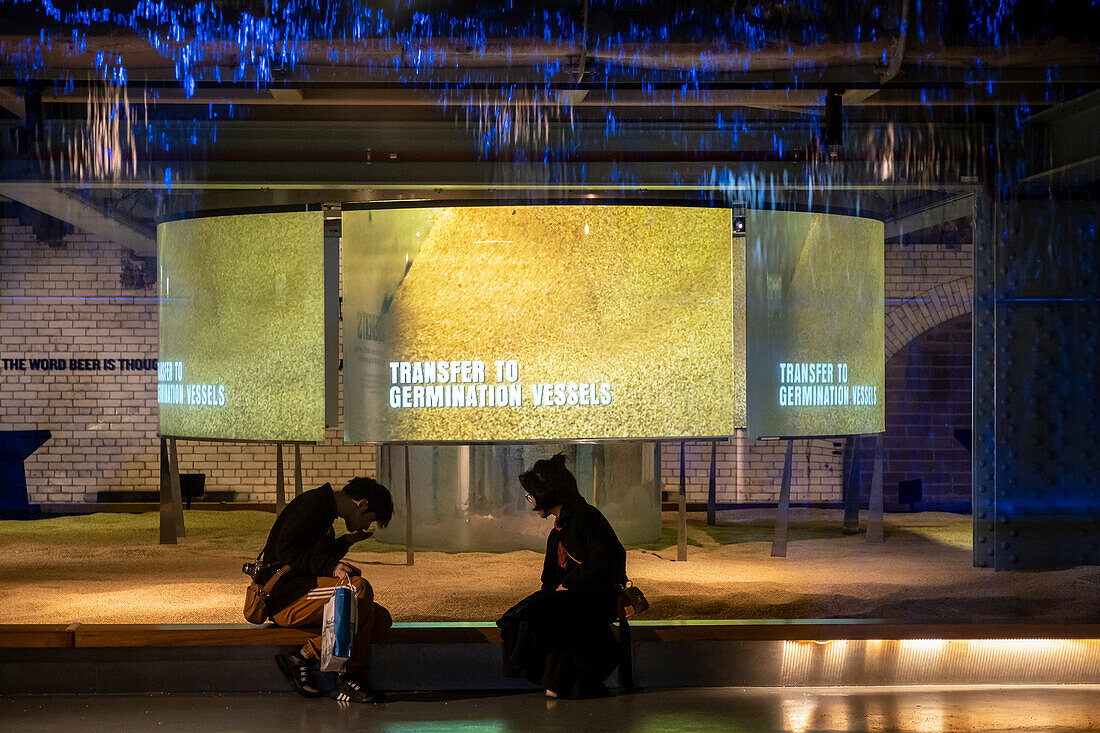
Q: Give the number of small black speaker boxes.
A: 2